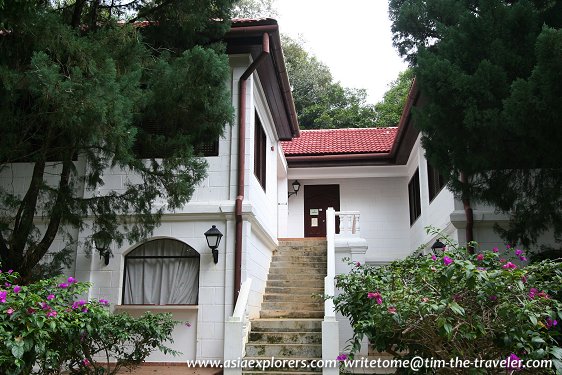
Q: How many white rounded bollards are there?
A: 3